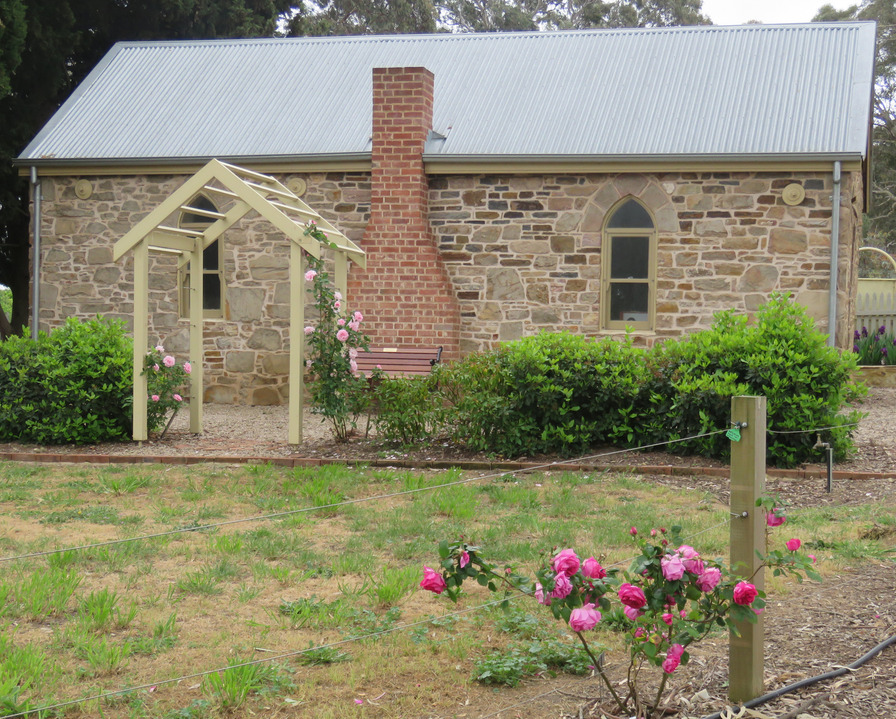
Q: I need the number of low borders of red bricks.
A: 1